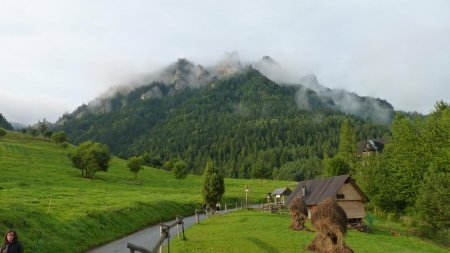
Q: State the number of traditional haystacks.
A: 2